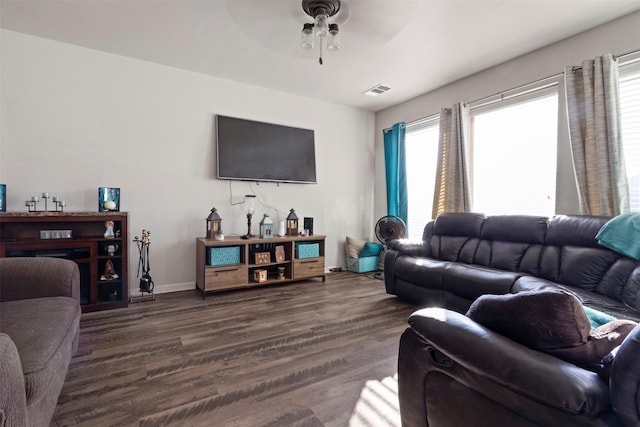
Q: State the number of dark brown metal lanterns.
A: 2